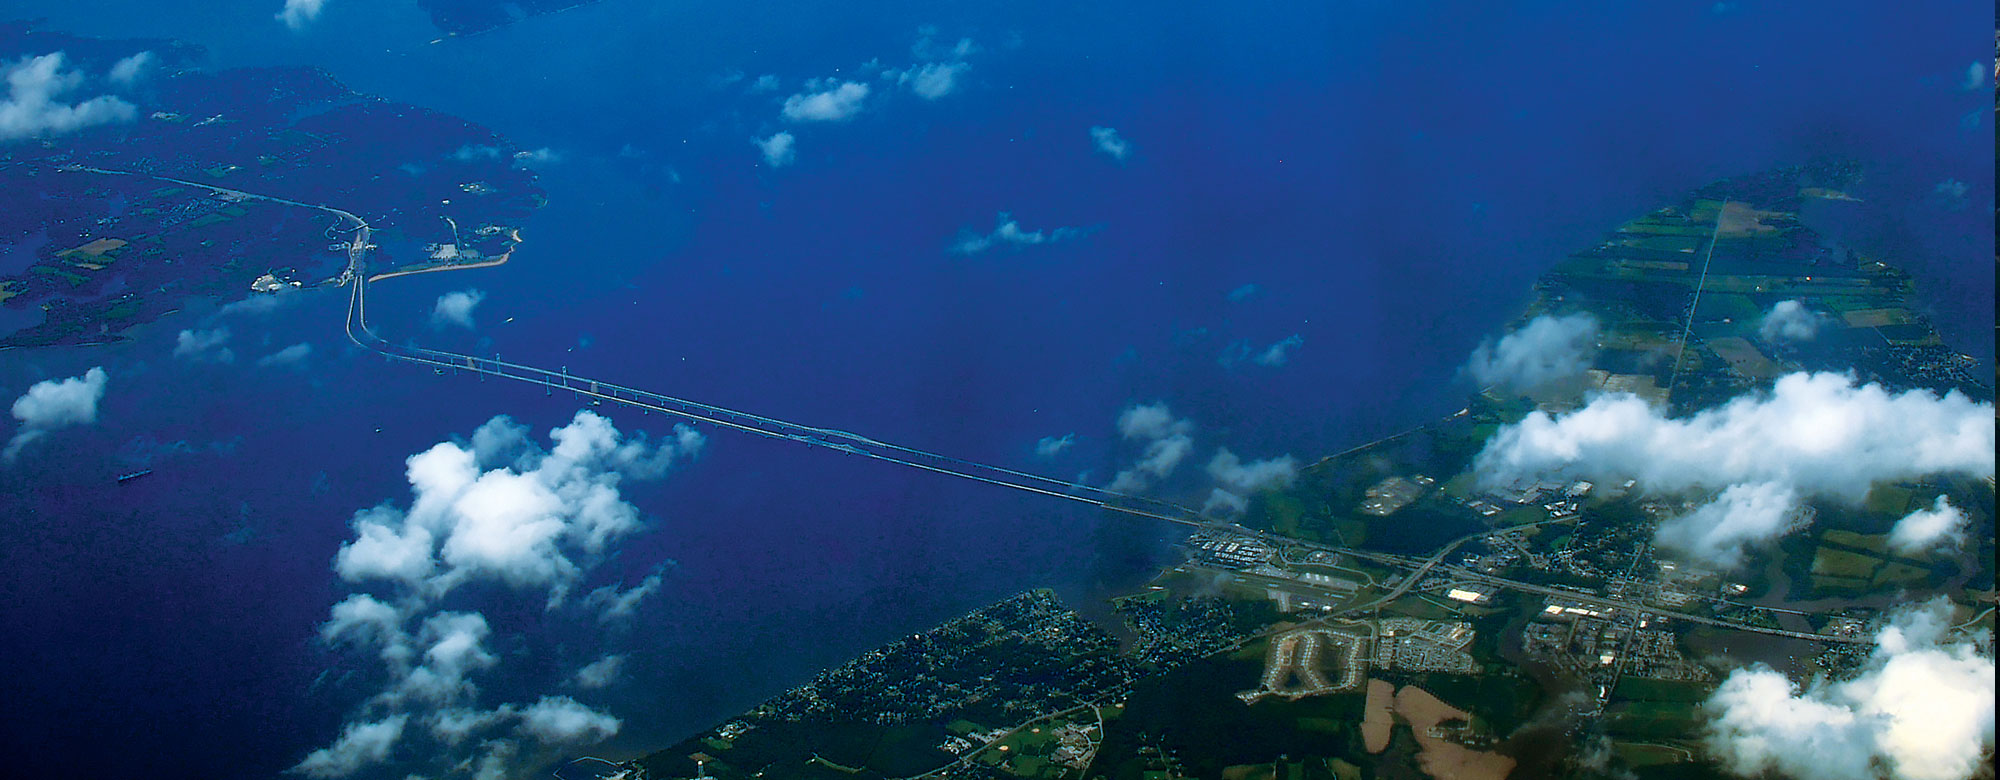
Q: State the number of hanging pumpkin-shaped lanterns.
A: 0